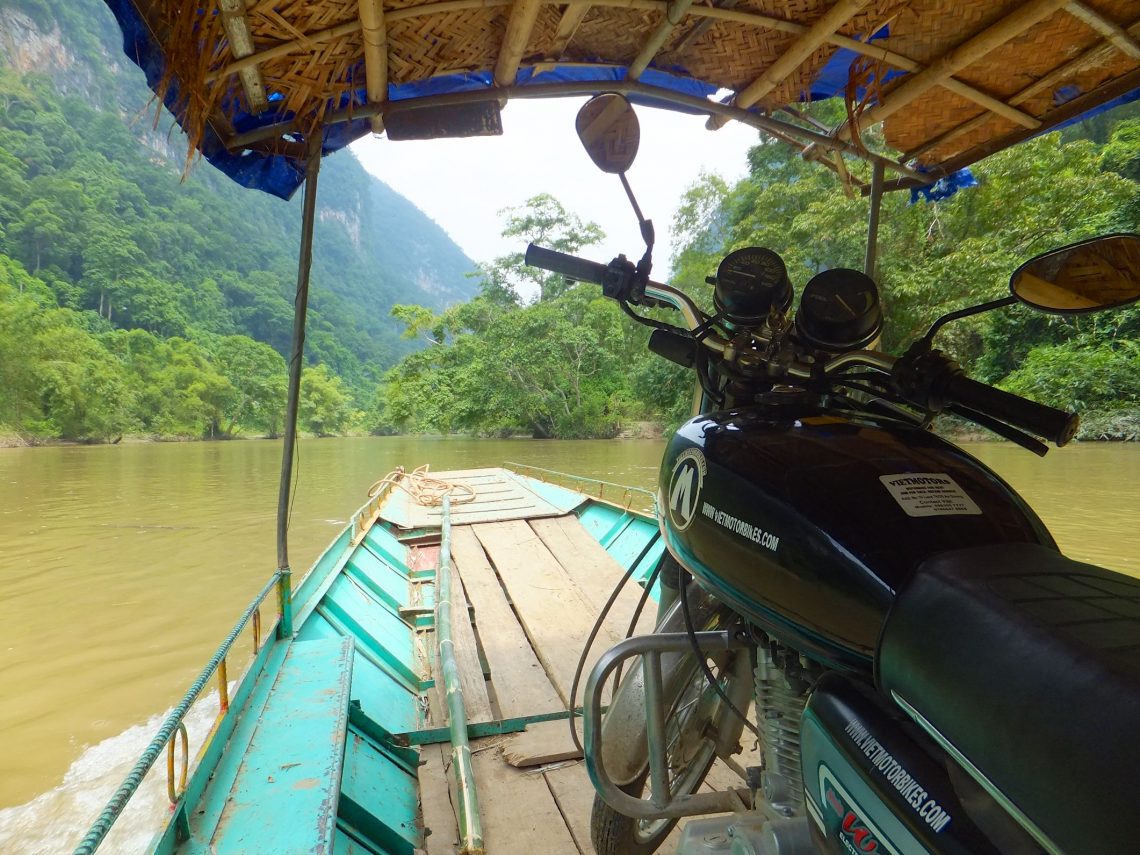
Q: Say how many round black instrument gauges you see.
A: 2